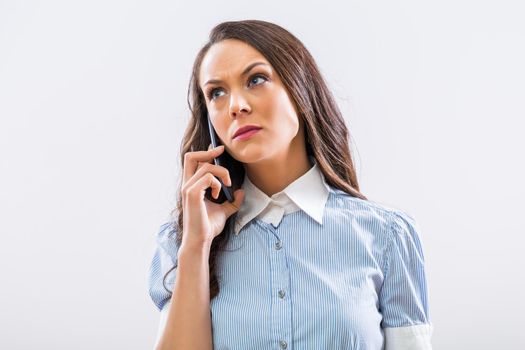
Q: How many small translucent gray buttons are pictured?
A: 3